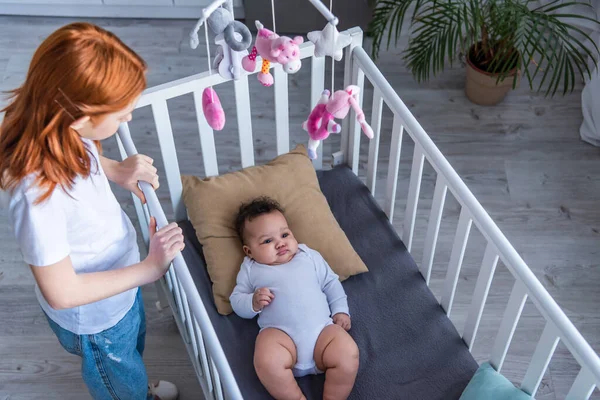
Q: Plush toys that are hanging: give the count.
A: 5